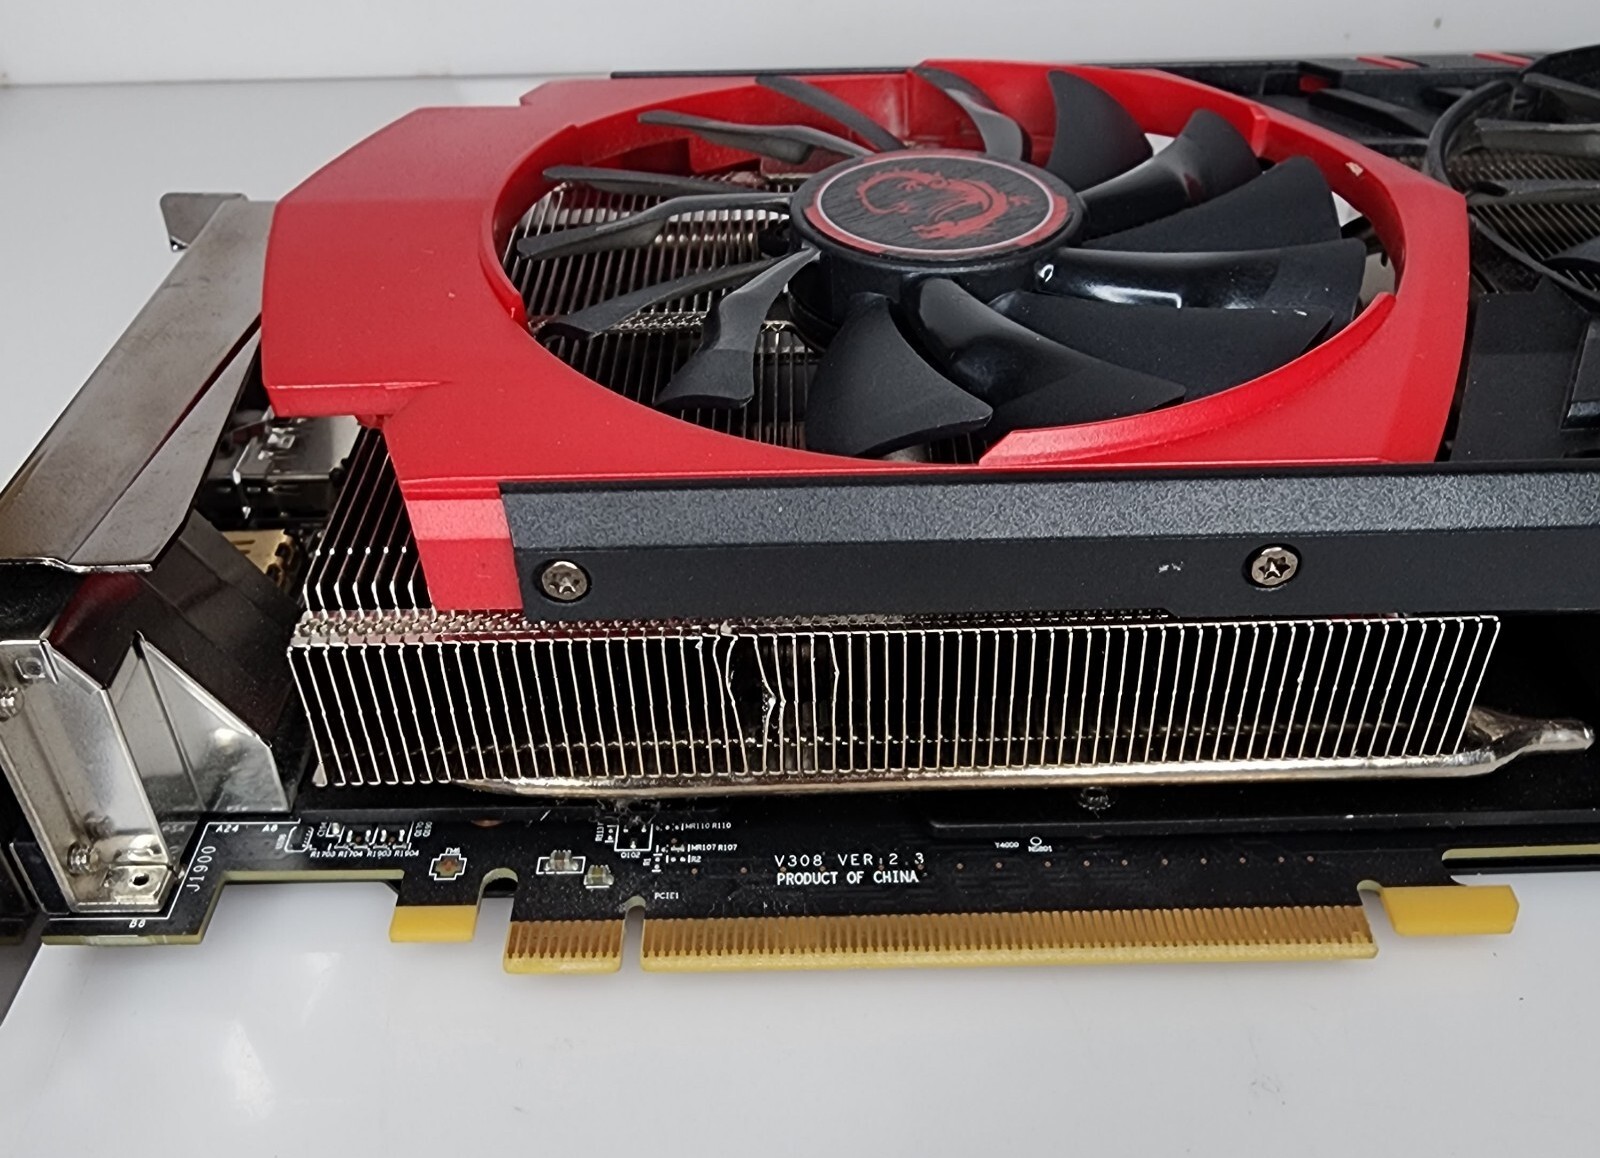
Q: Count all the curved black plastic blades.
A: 14